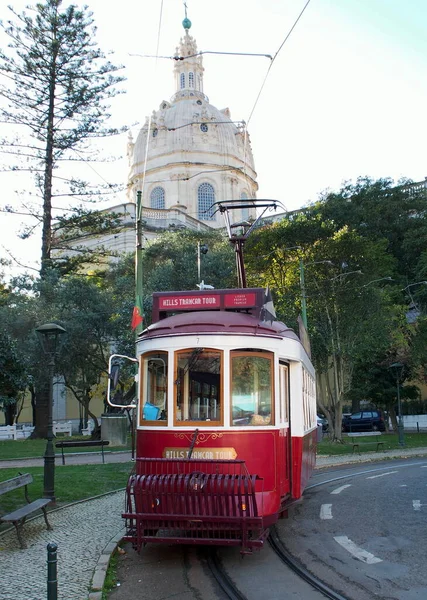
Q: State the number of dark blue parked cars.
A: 1